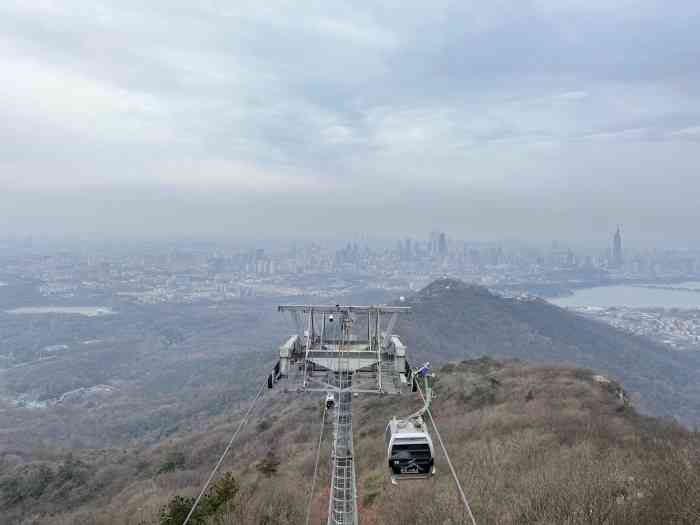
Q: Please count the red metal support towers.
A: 0